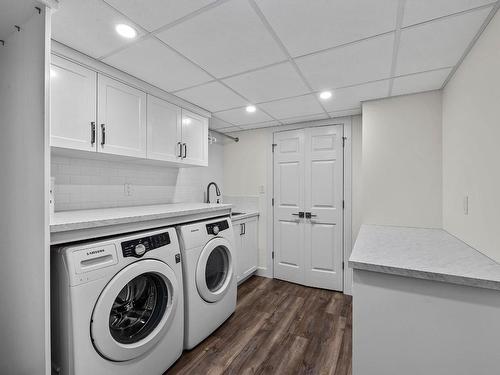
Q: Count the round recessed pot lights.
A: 3